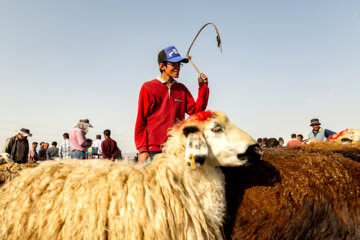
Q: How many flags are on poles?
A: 0